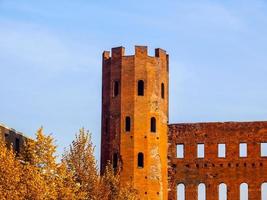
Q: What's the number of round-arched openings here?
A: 12